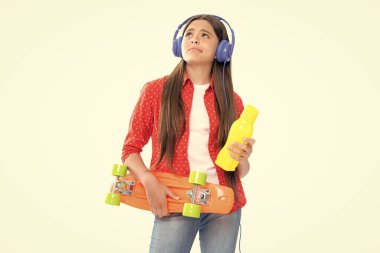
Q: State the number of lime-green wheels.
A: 4